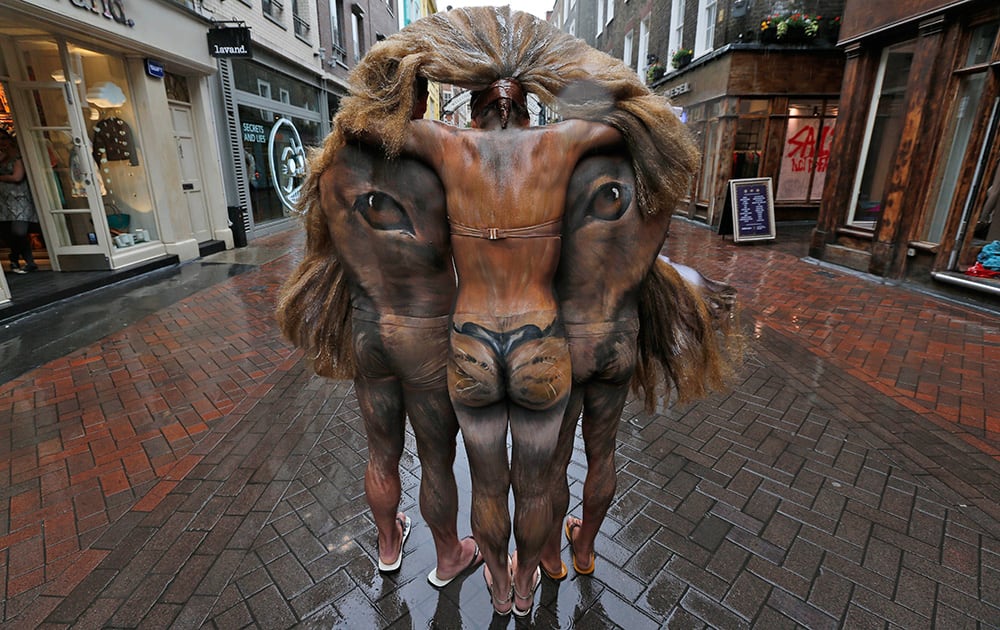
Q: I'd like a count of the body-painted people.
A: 3